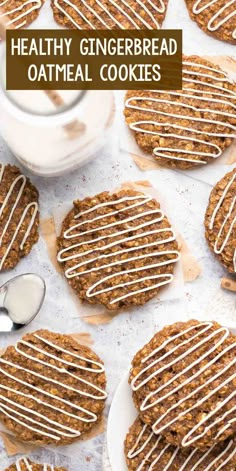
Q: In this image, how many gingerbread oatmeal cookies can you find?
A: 11